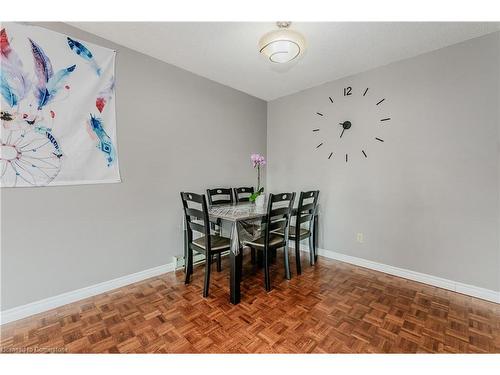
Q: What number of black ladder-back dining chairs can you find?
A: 5